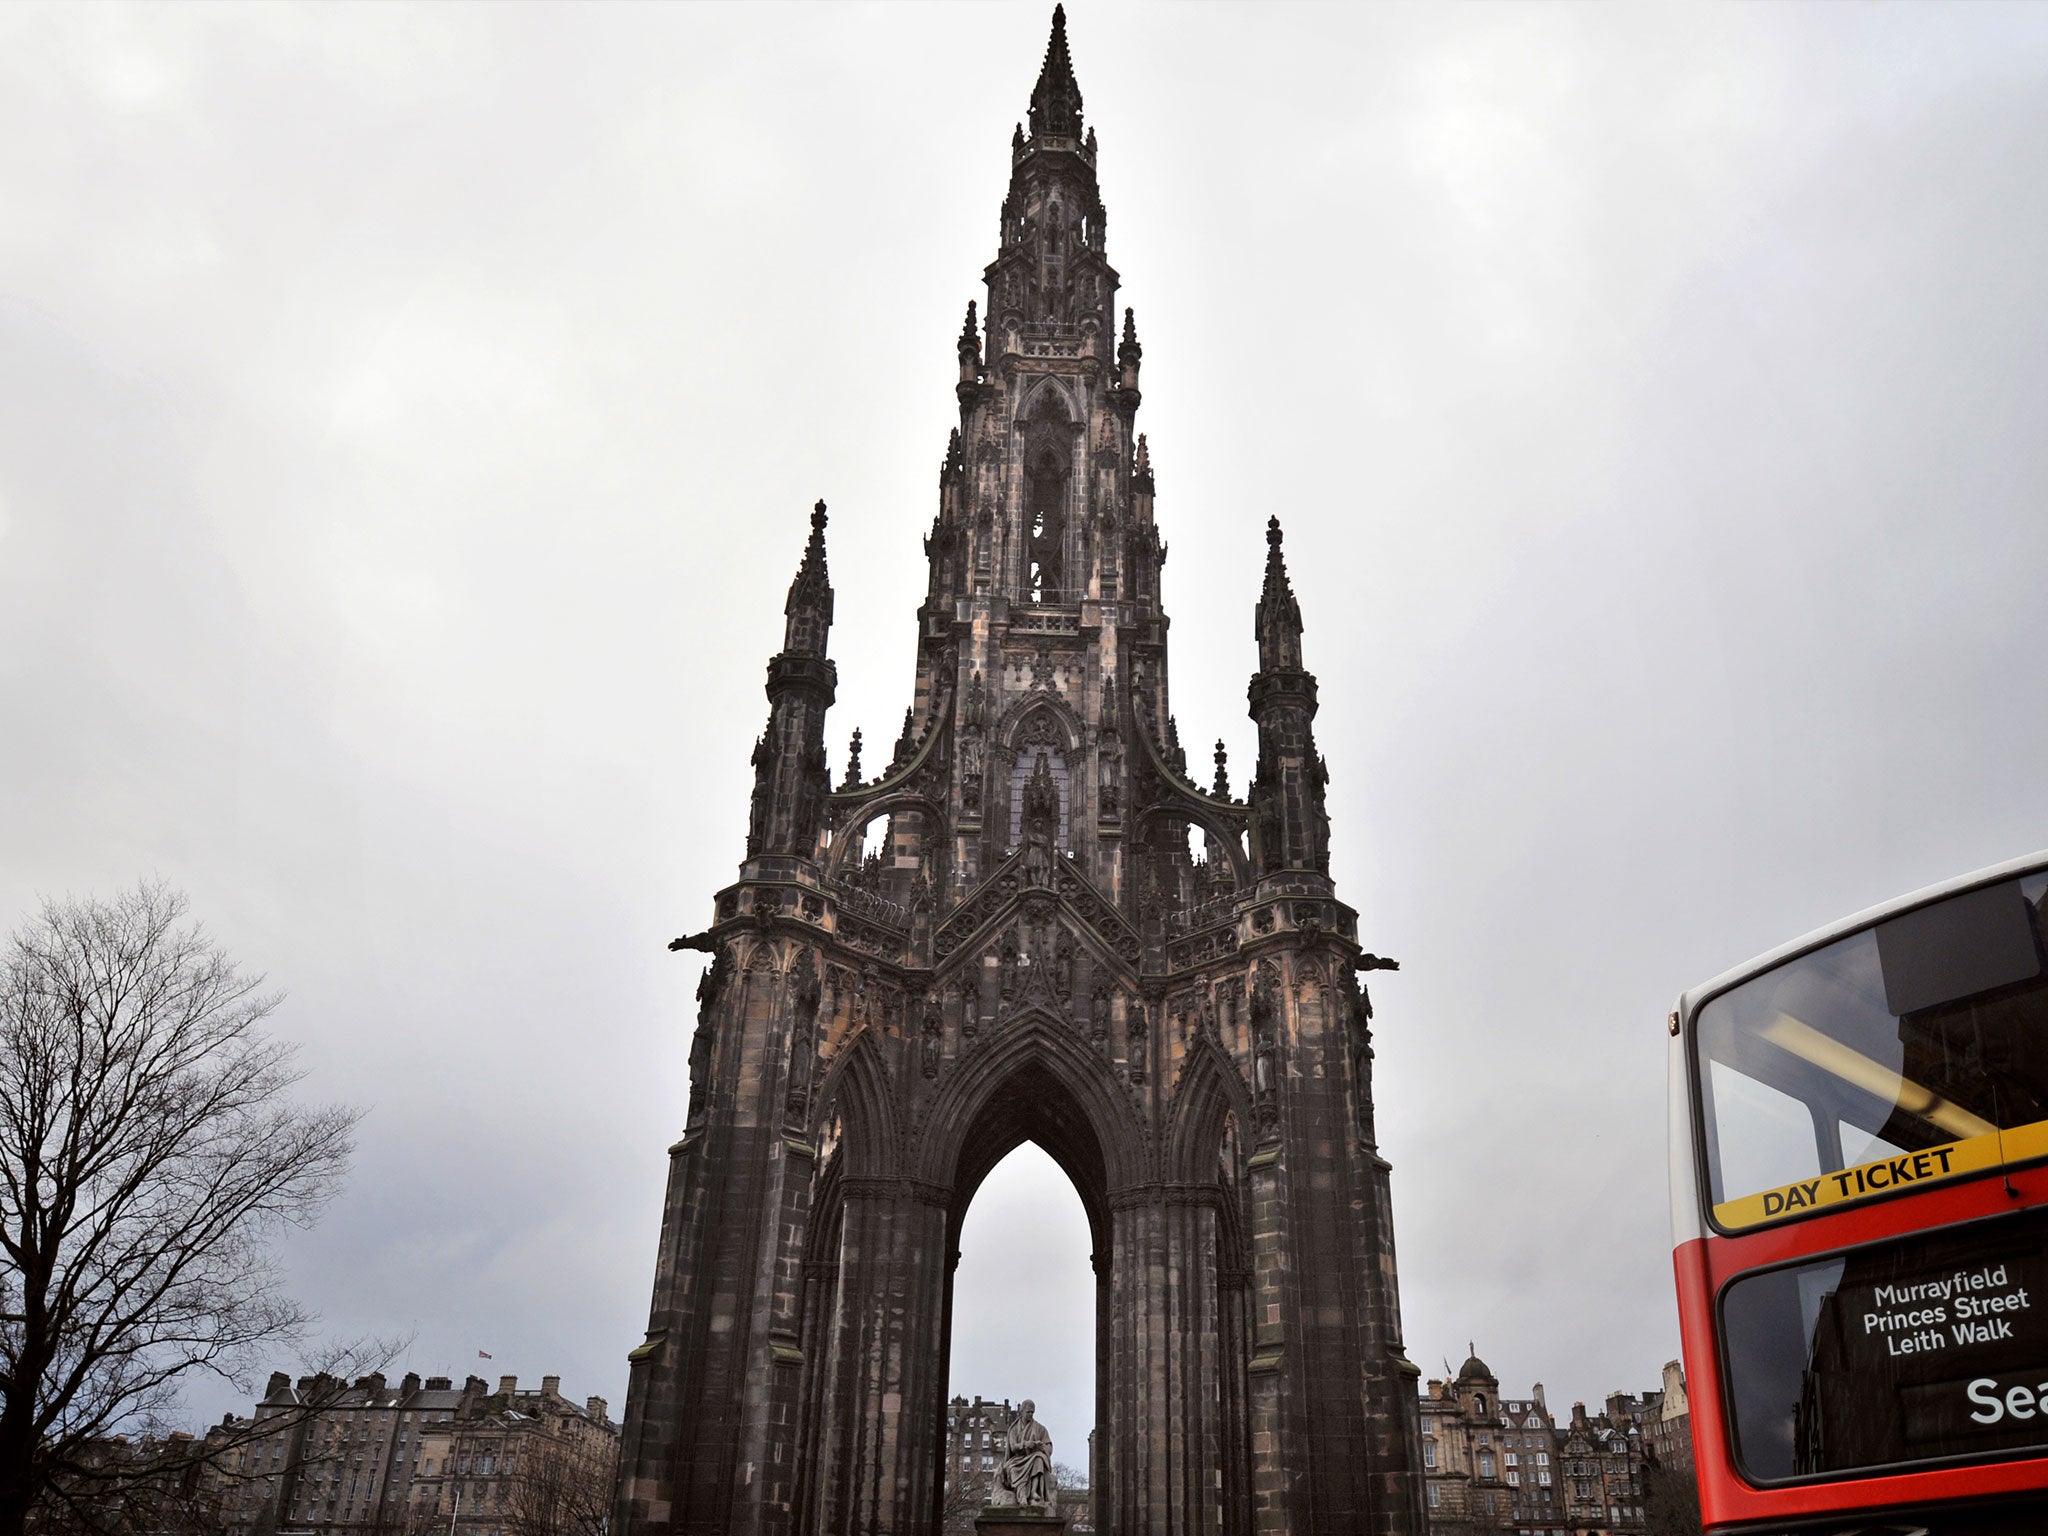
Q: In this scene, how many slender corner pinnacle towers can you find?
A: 2